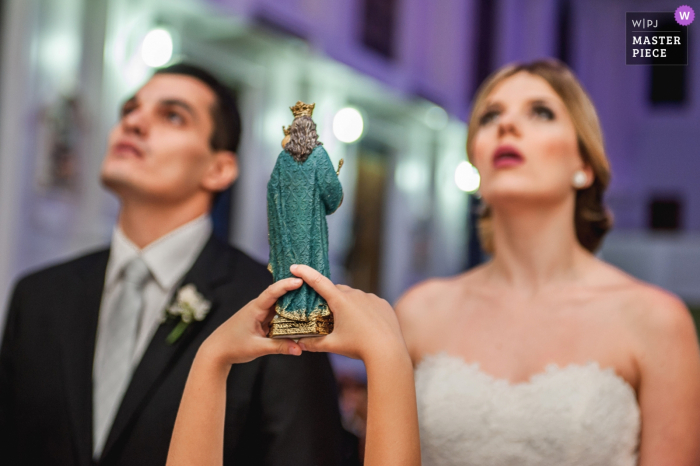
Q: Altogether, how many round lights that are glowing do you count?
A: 3